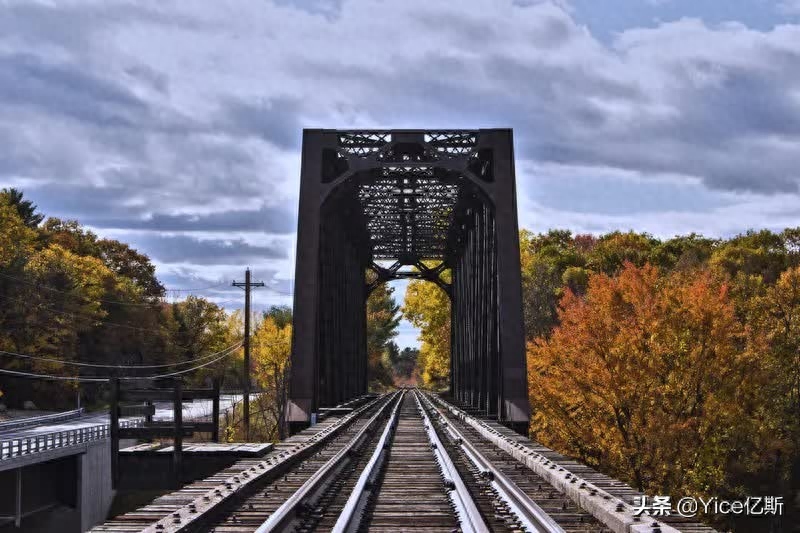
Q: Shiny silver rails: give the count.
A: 4